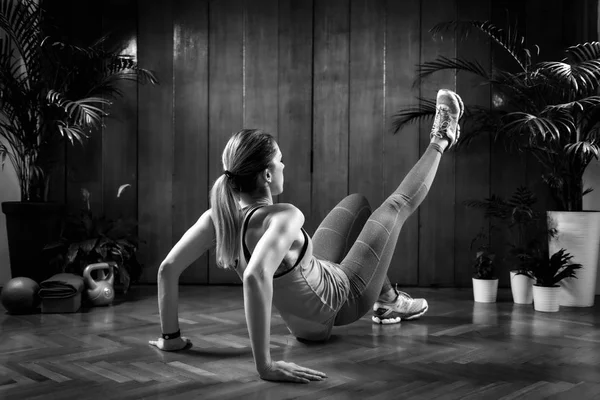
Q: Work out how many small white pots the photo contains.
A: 3